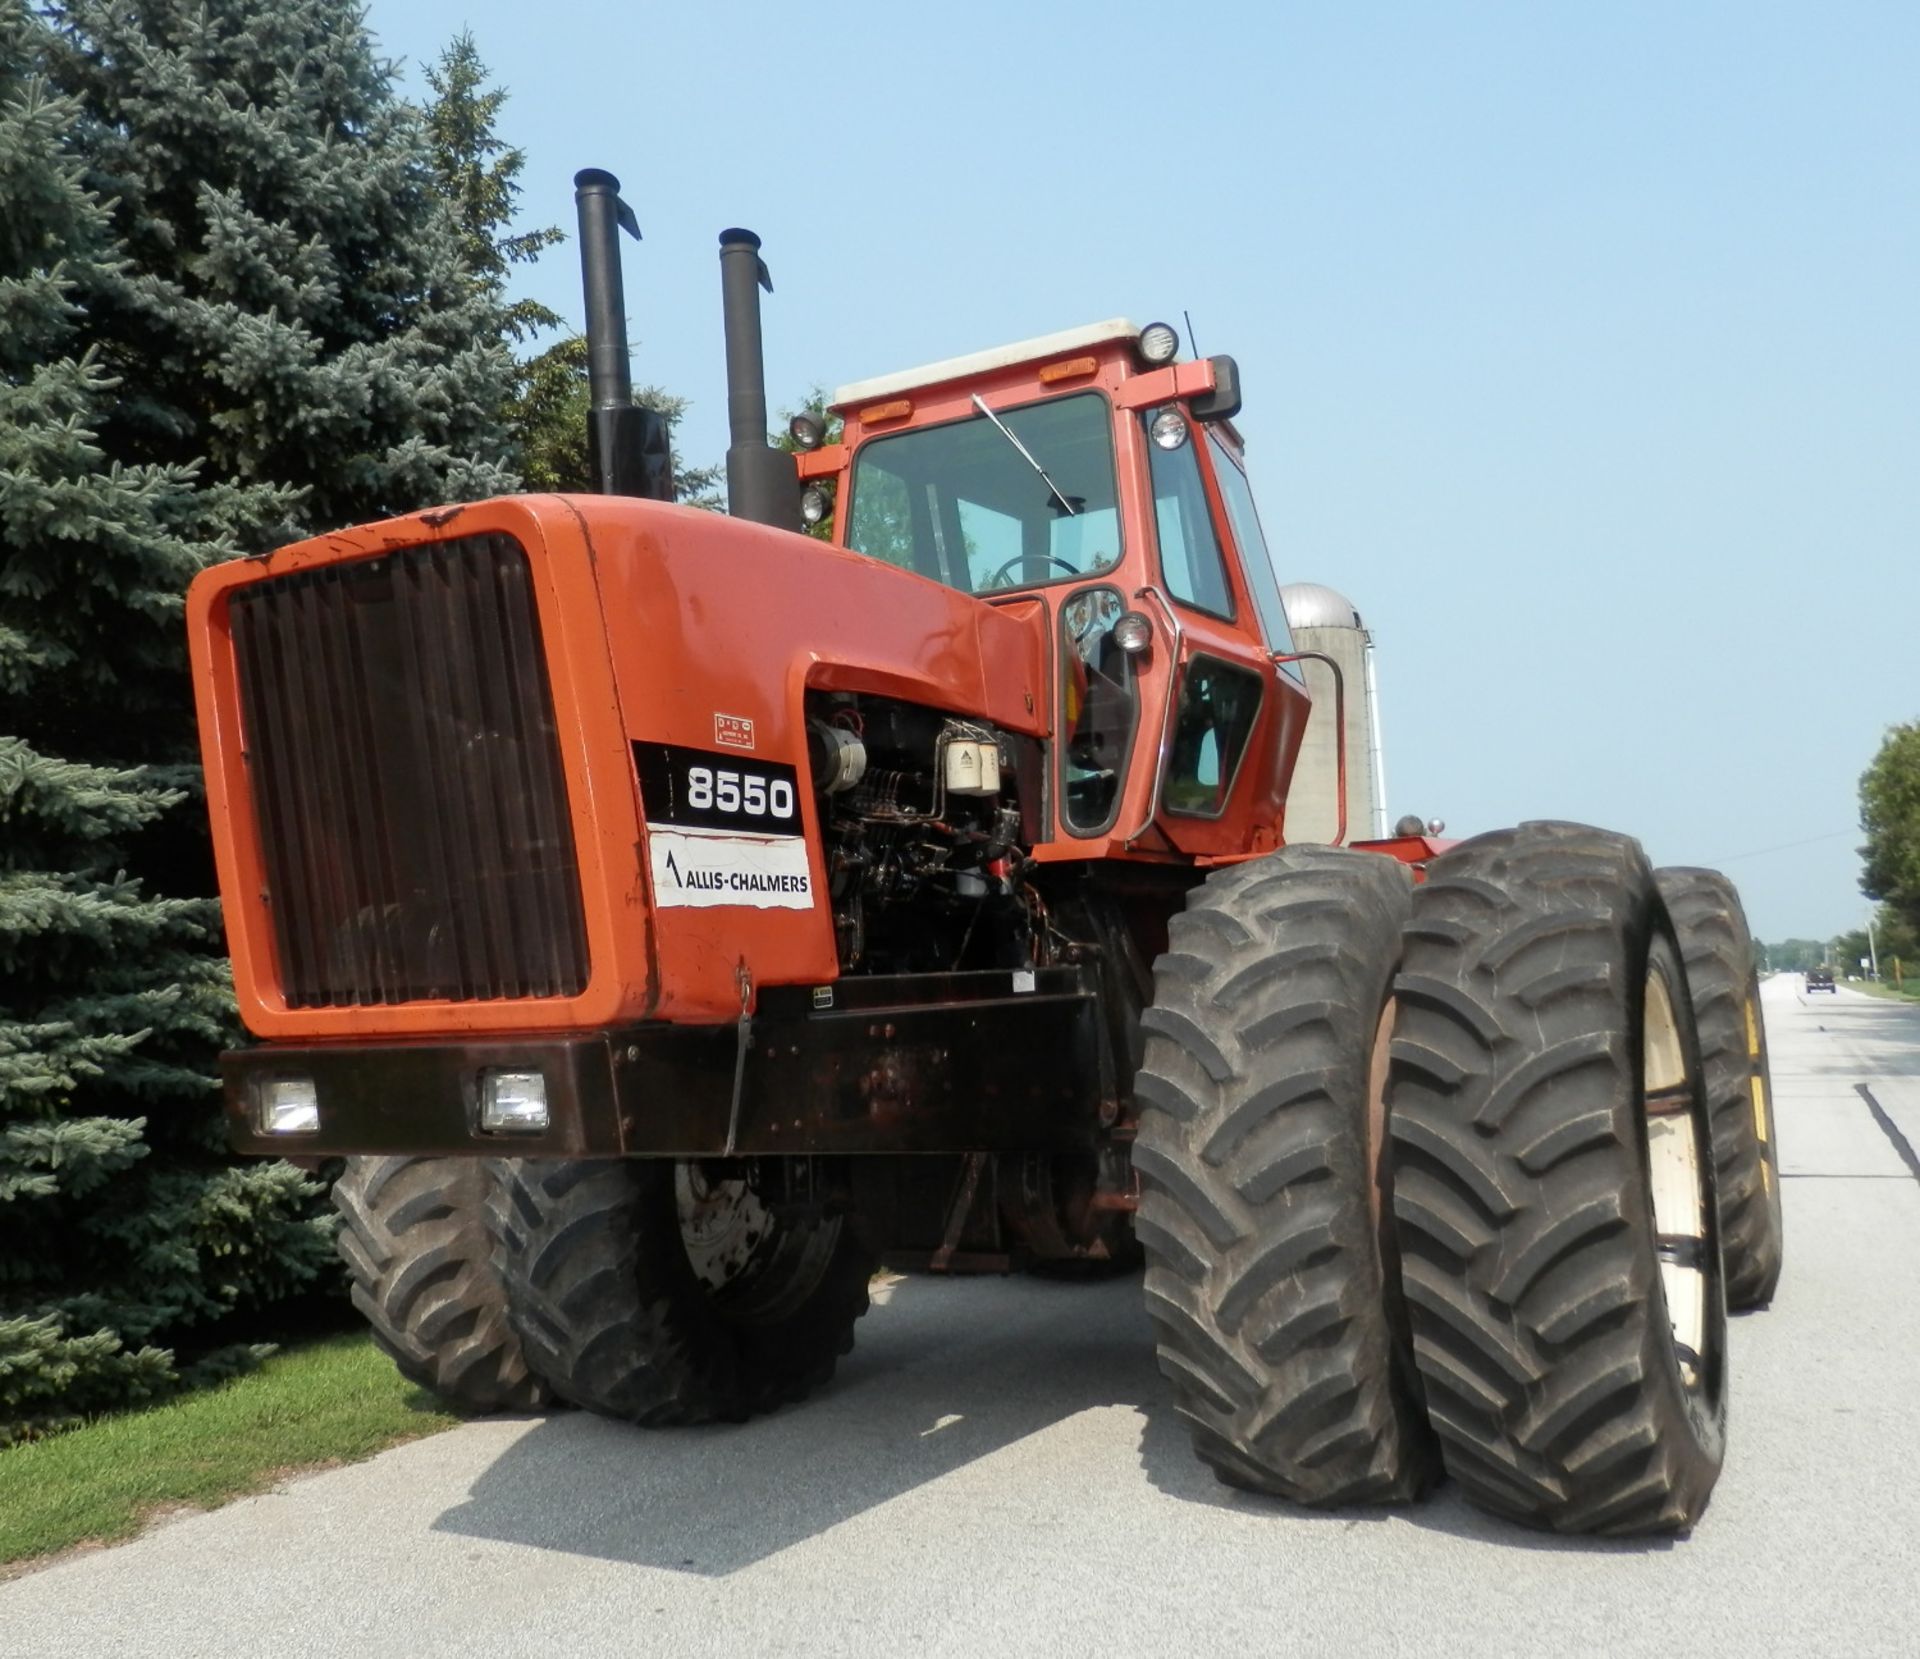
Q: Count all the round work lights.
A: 5